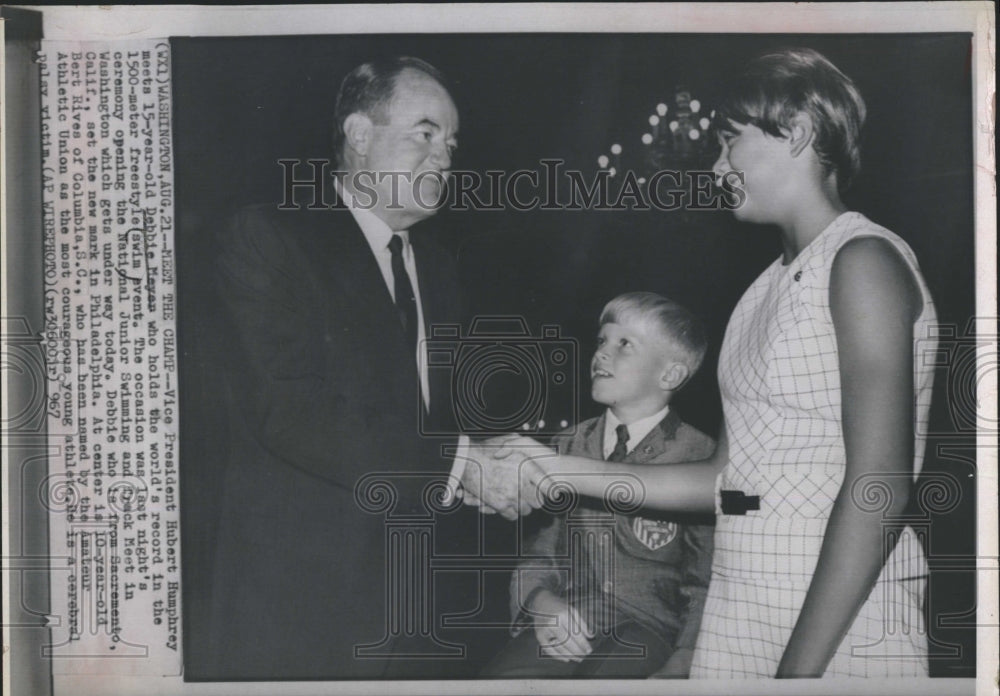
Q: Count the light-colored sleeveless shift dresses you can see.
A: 1